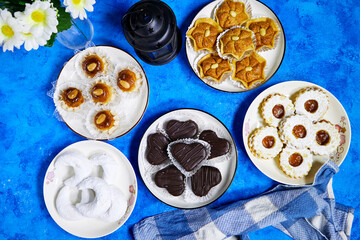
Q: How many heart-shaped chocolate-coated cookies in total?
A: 6